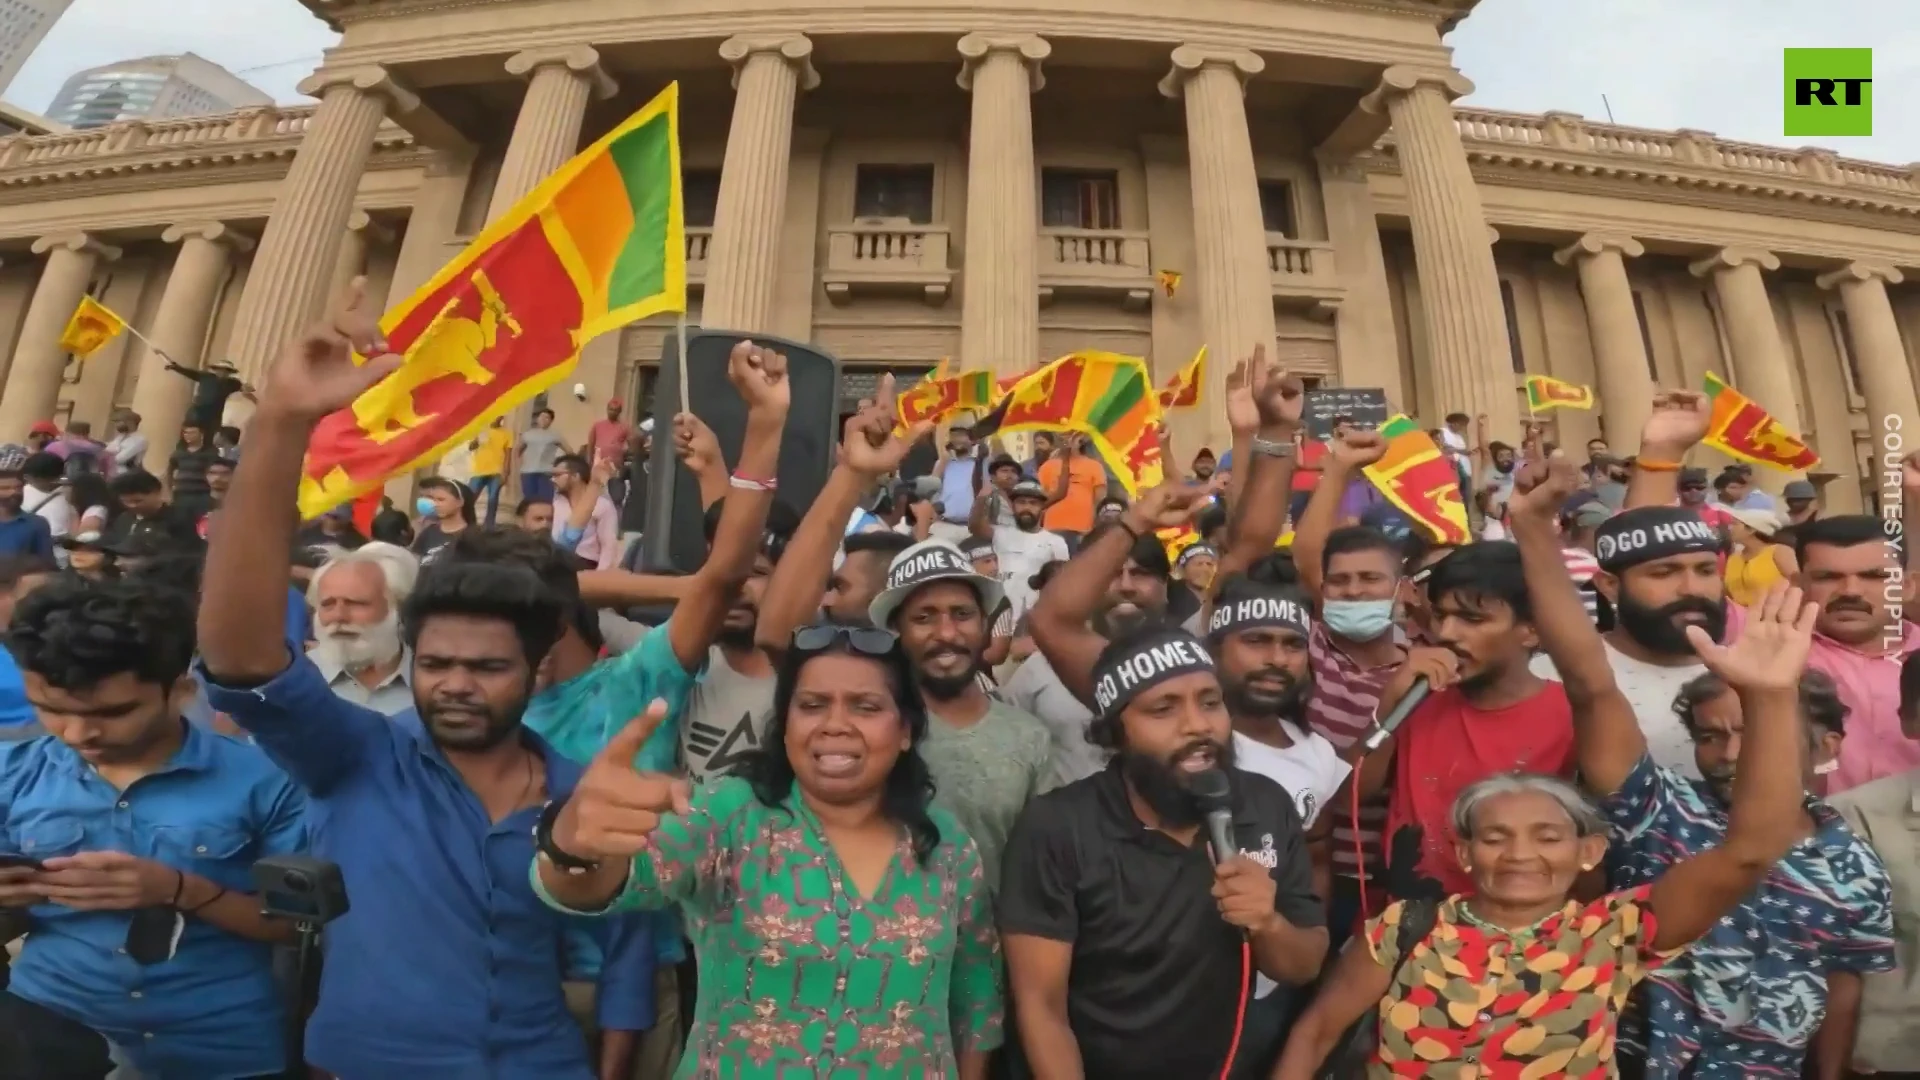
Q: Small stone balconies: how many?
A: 4